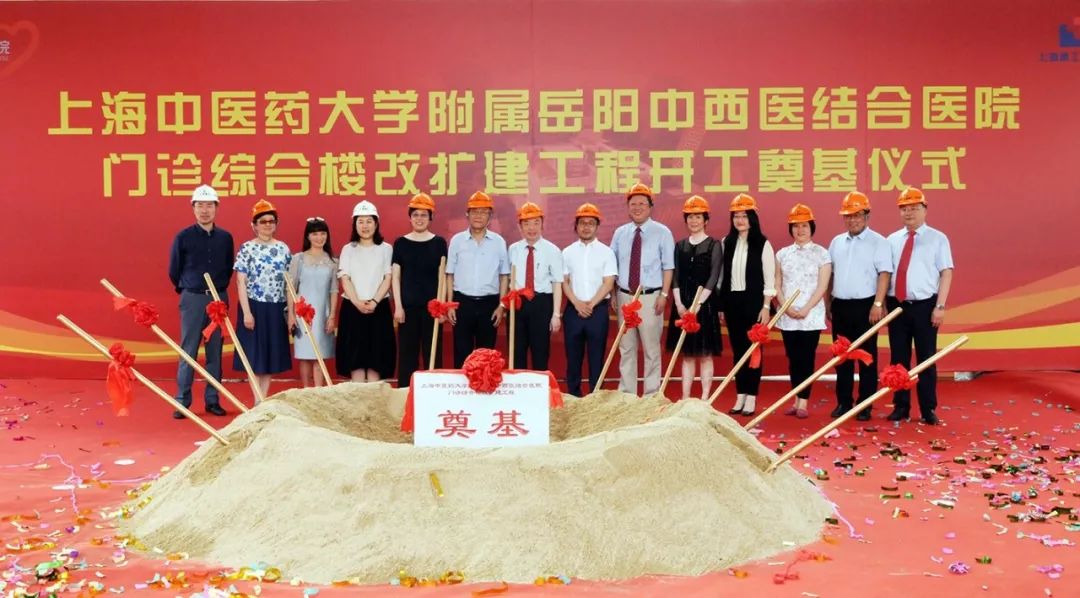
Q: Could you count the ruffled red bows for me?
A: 12